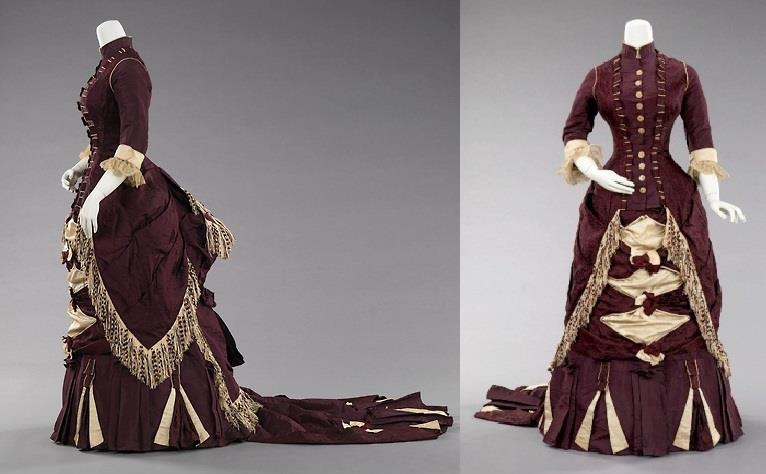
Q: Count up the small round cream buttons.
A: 10